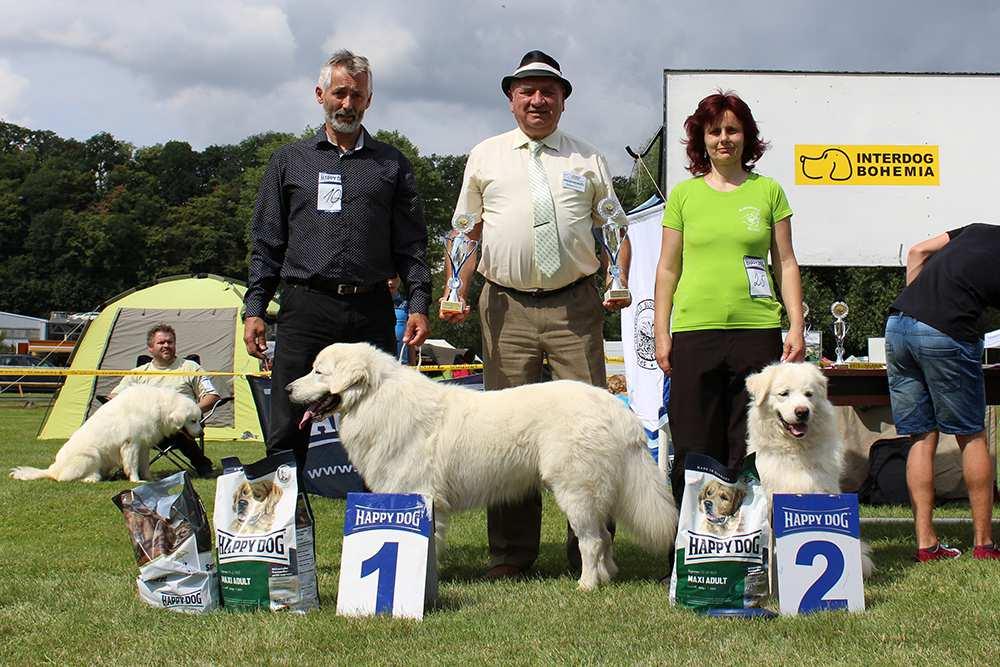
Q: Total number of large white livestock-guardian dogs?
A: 3